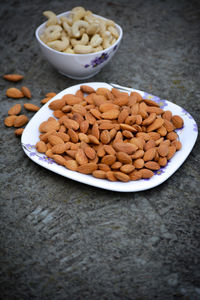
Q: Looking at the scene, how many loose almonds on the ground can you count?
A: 10